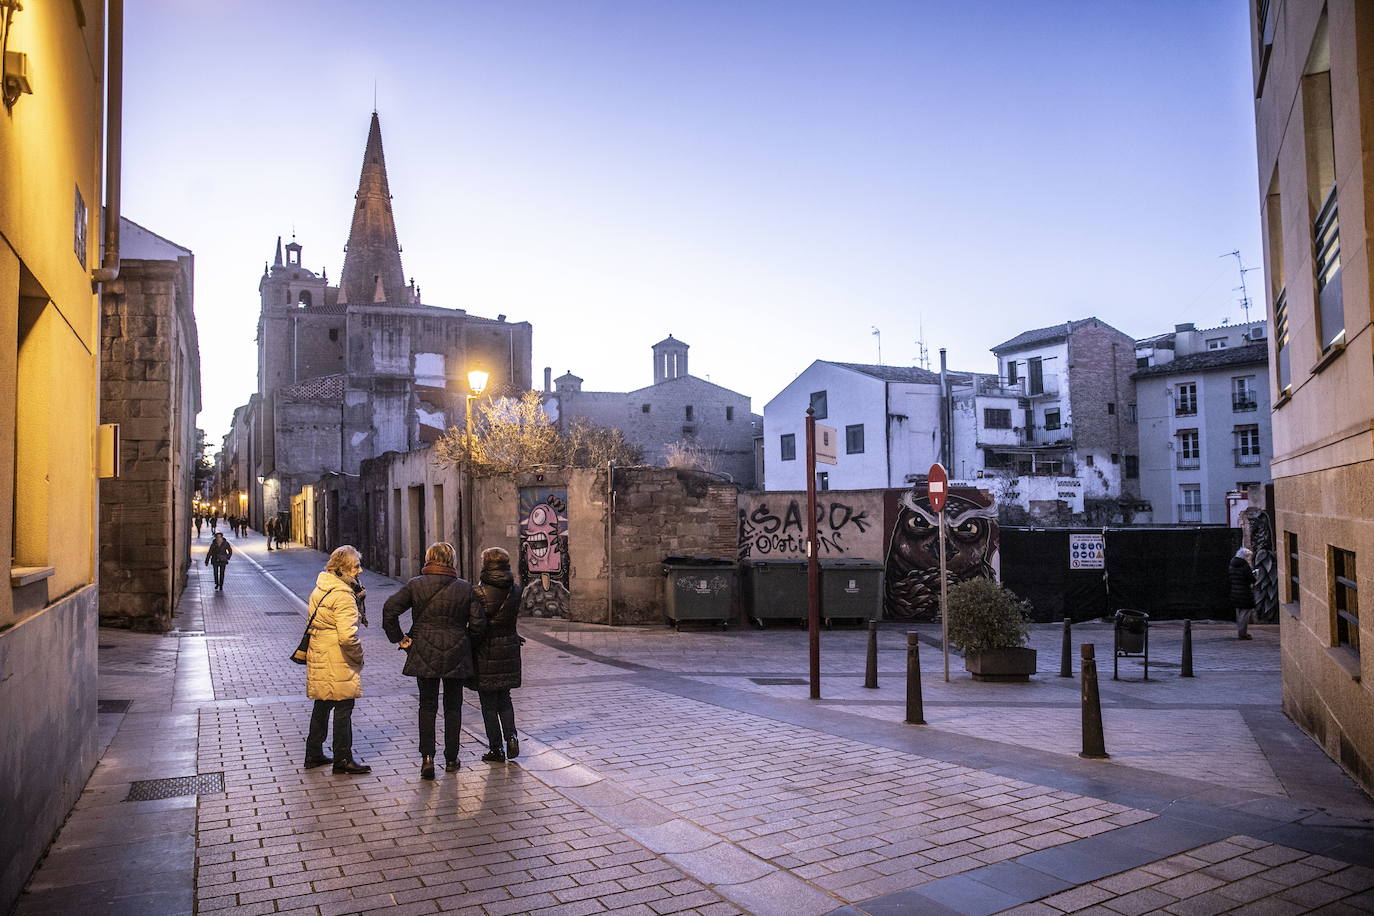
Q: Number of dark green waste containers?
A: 3